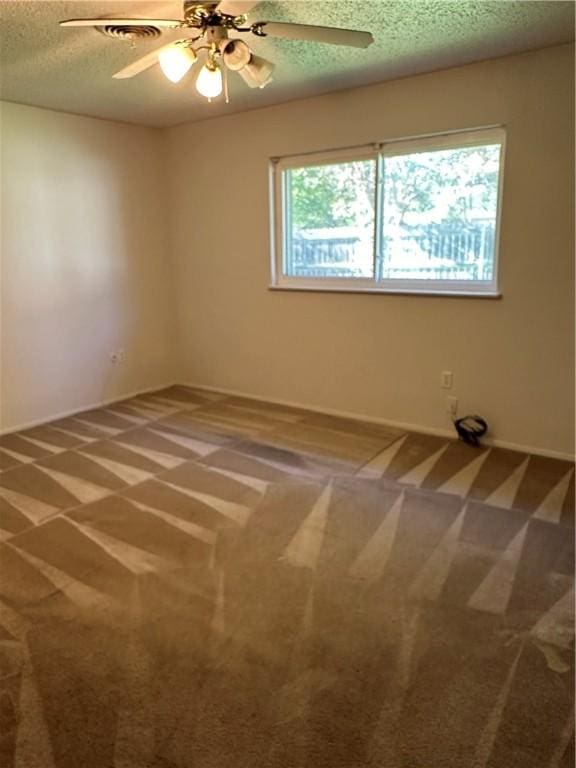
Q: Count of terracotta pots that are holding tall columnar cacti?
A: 0